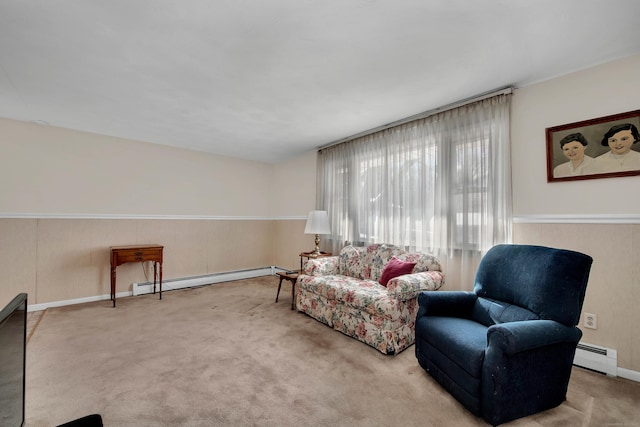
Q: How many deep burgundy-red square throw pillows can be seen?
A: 1